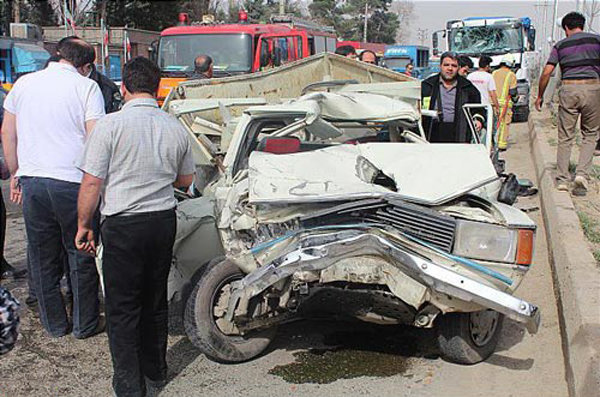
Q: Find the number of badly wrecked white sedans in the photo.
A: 1